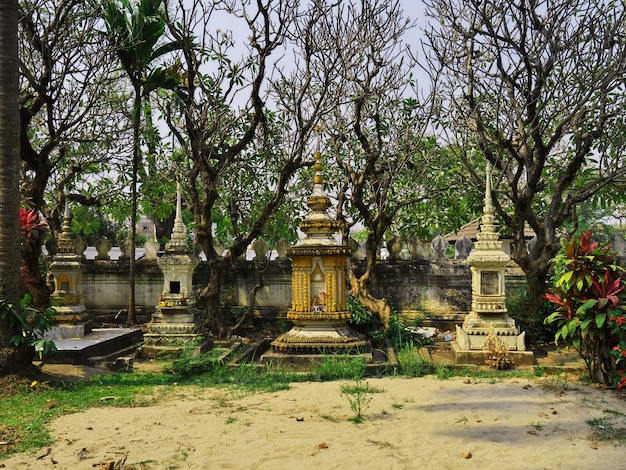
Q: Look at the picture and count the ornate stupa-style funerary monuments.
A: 4